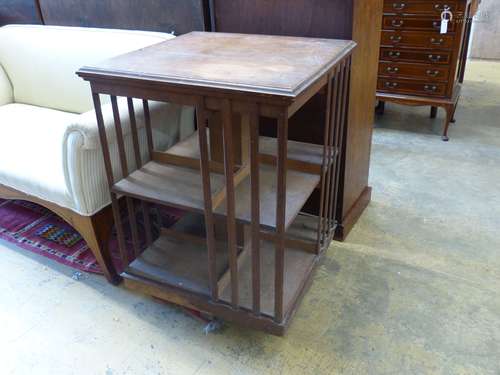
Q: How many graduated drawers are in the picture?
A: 6